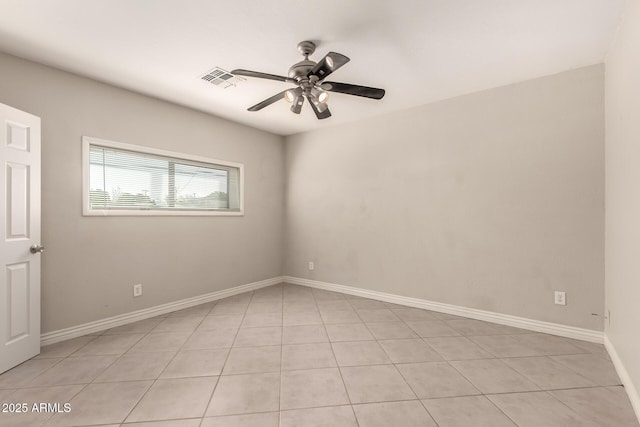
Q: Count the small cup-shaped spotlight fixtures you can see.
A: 4